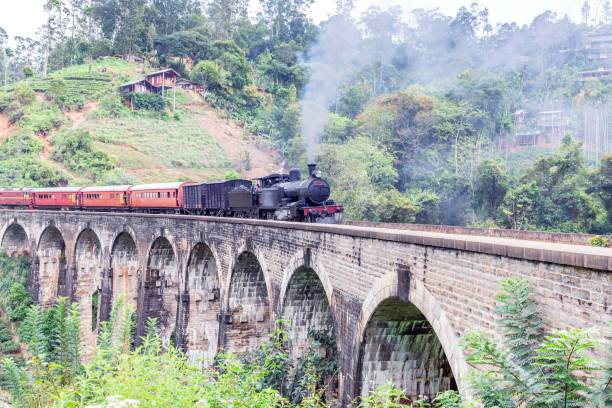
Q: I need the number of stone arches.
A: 9